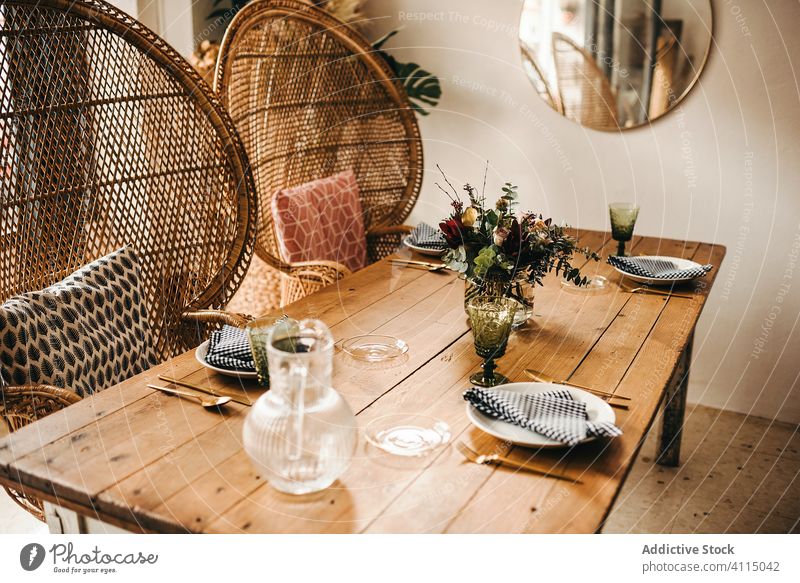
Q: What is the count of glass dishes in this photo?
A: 3